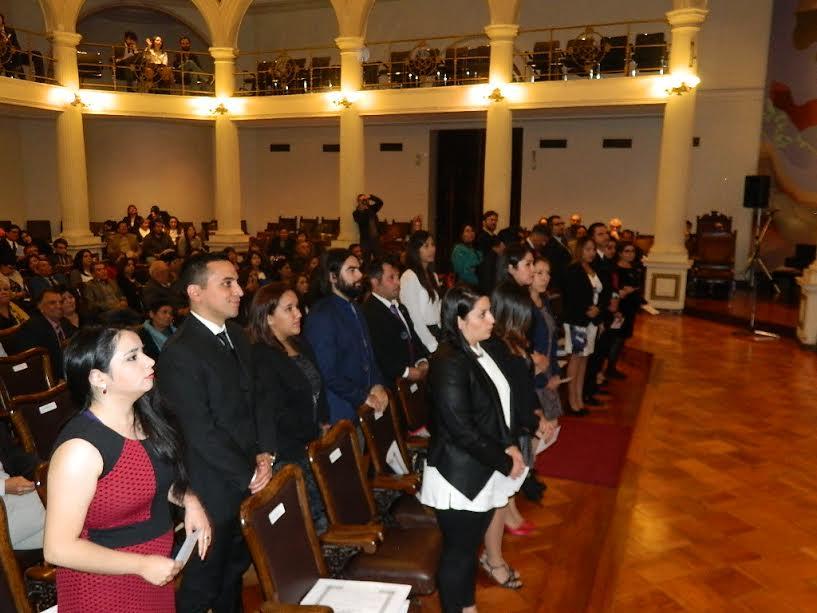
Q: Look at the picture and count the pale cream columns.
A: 5